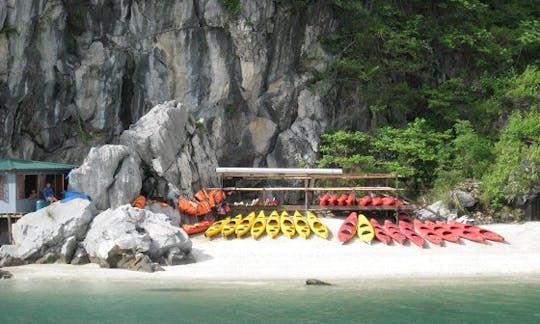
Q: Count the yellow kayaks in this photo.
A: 9